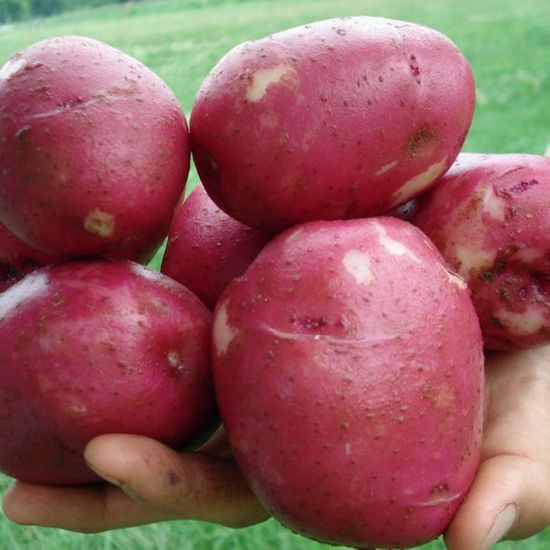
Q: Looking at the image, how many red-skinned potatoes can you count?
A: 7